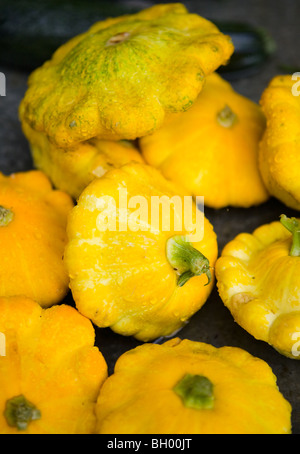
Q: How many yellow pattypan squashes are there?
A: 9